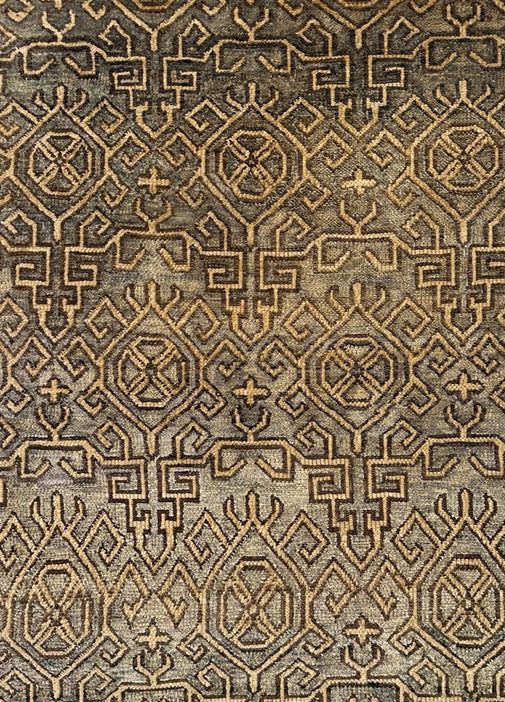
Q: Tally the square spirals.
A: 14